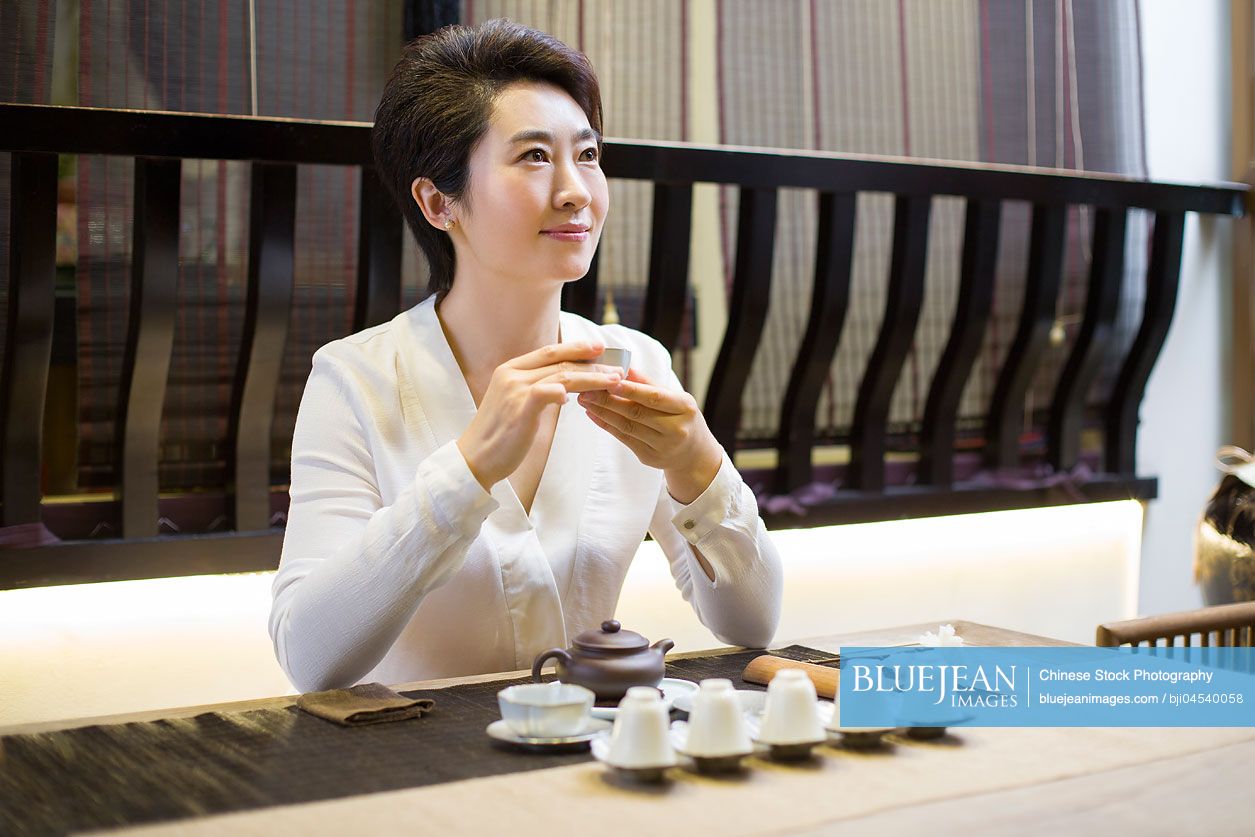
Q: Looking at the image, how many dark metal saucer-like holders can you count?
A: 5